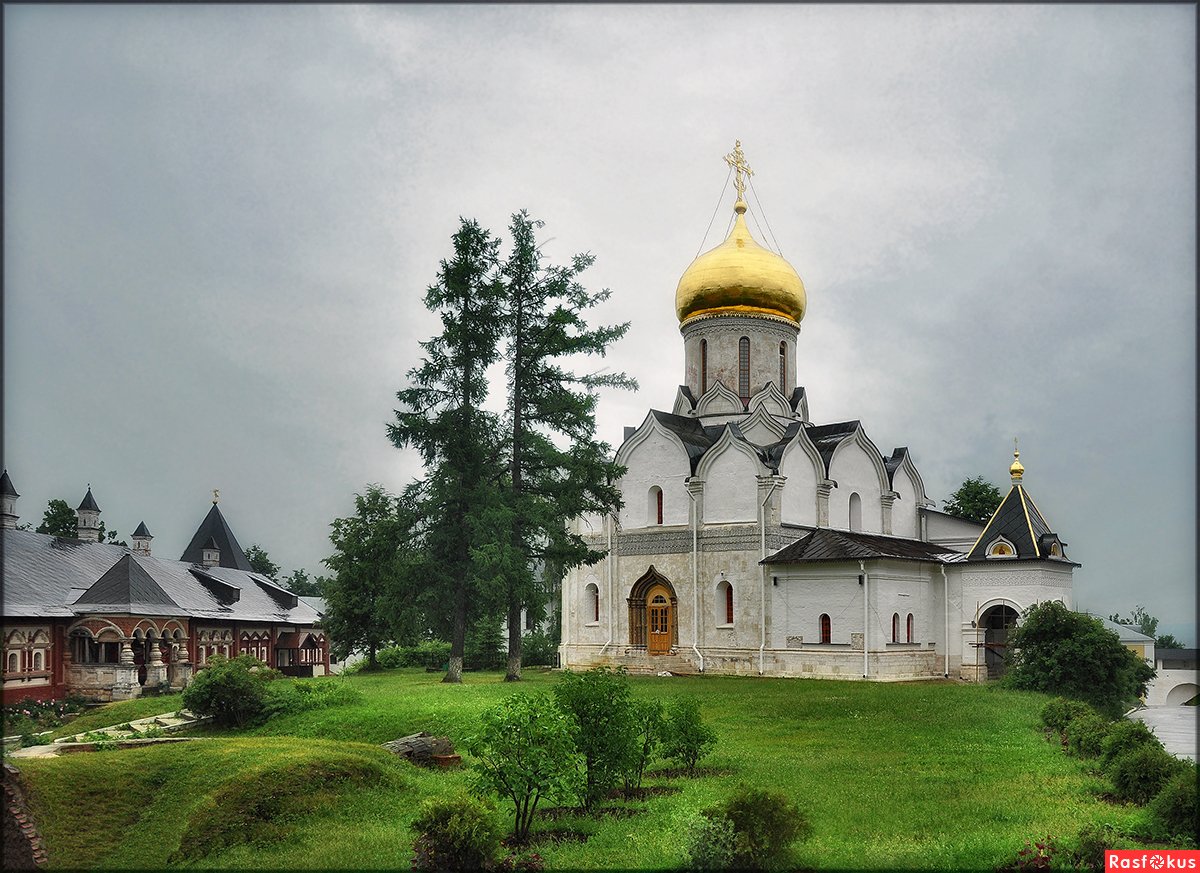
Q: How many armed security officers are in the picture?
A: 0